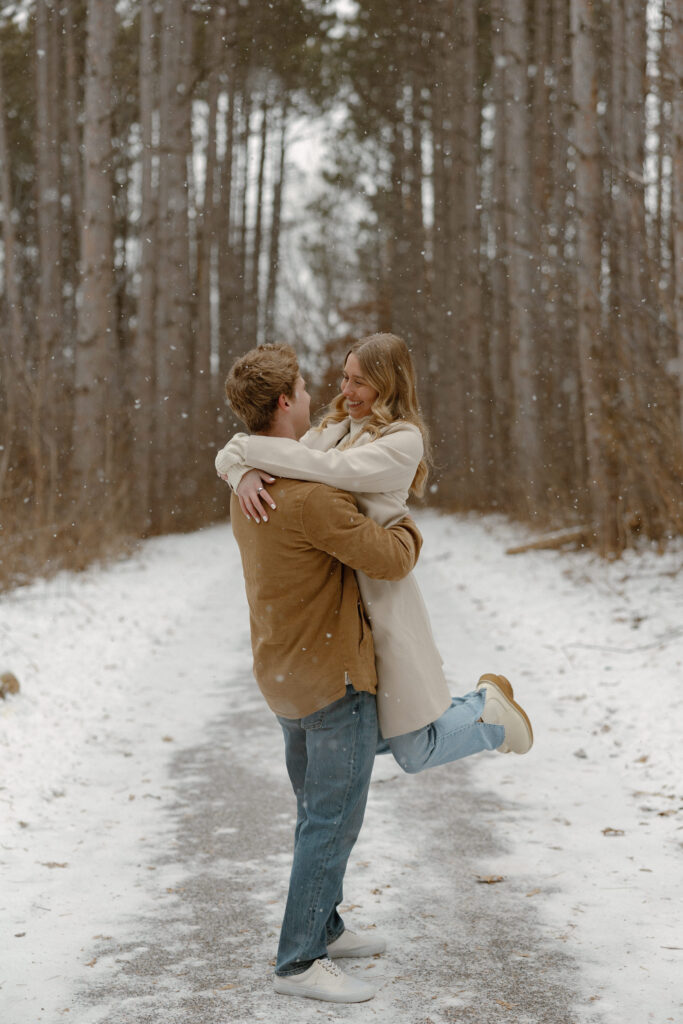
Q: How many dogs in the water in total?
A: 0